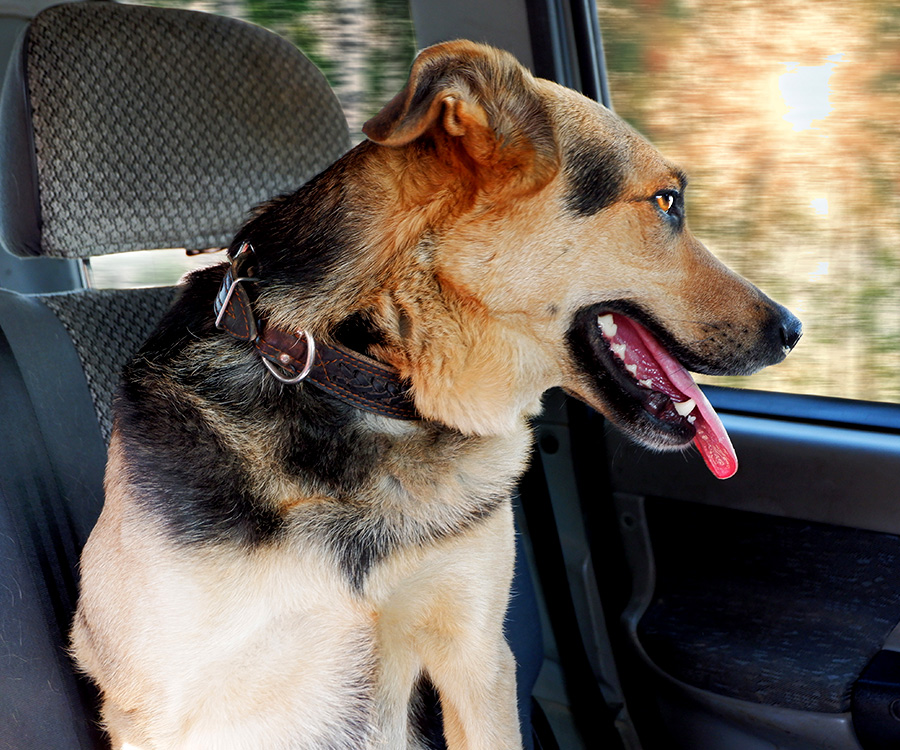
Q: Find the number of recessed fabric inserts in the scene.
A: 1